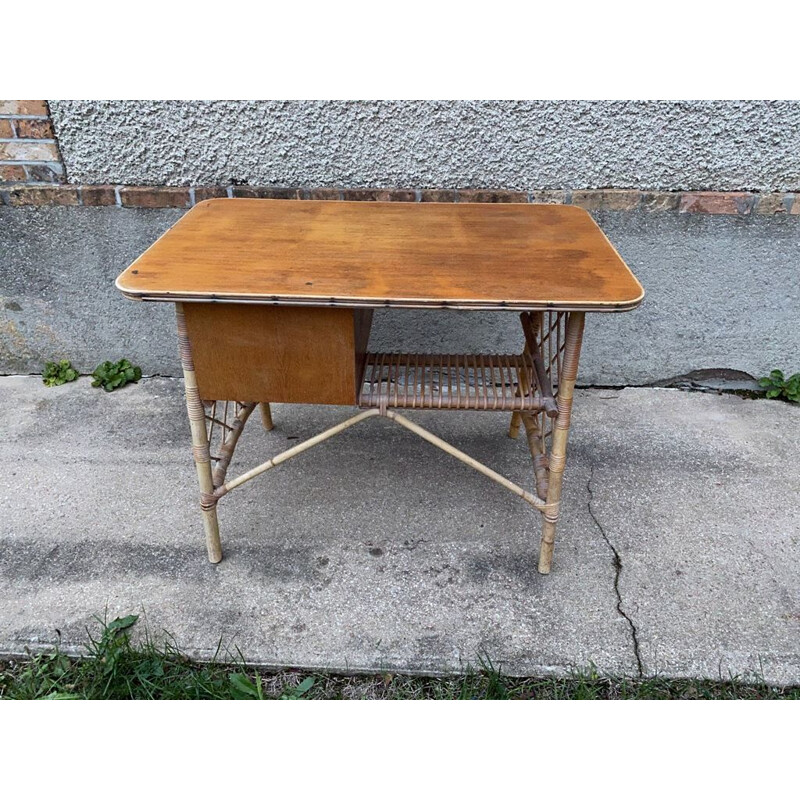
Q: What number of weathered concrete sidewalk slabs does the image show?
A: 1